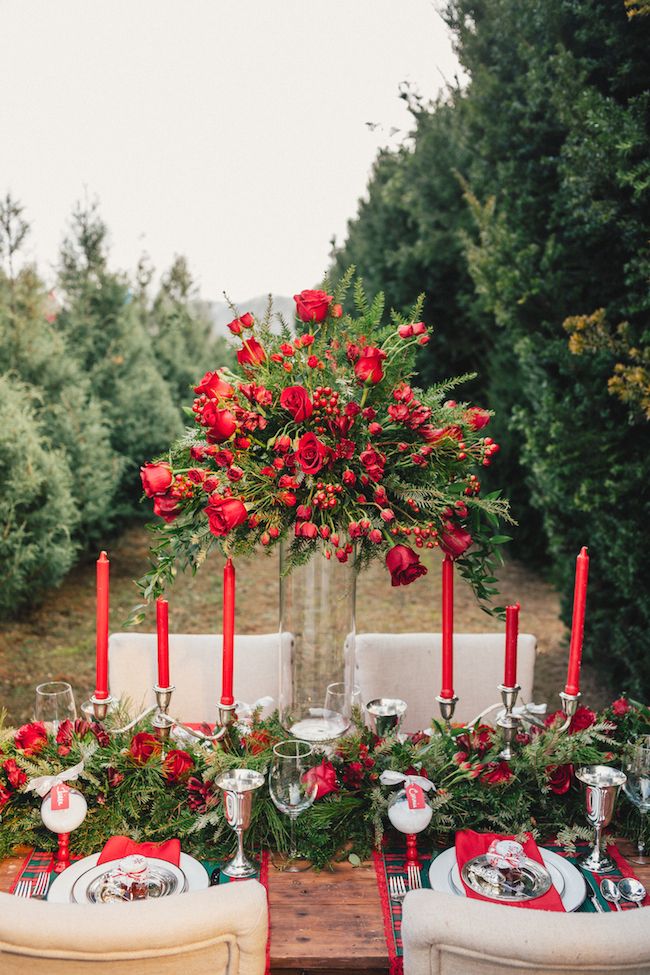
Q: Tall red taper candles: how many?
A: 6